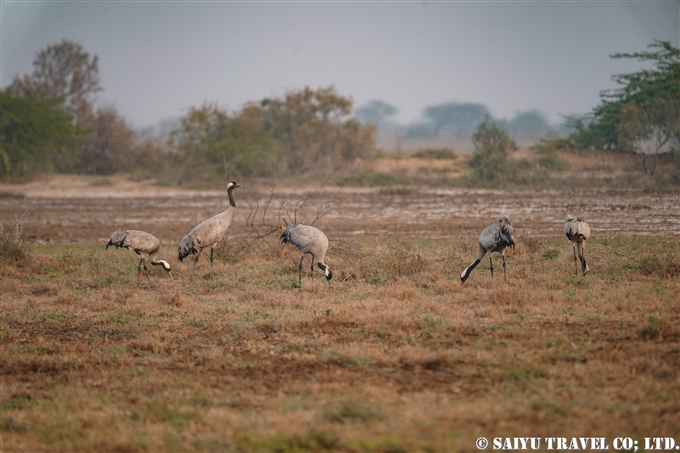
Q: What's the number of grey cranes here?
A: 5